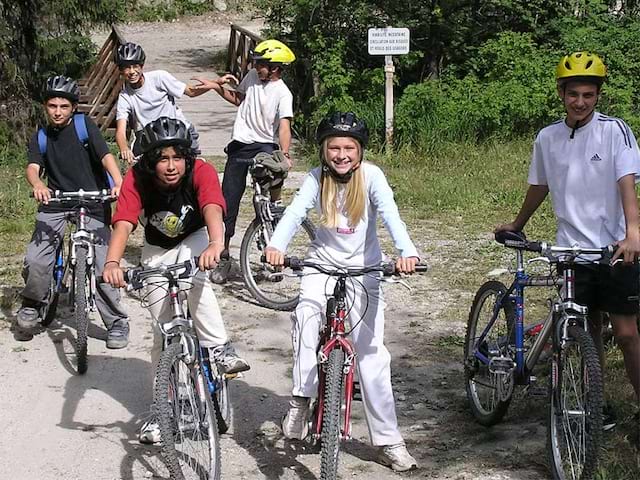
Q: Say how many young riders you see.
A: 6